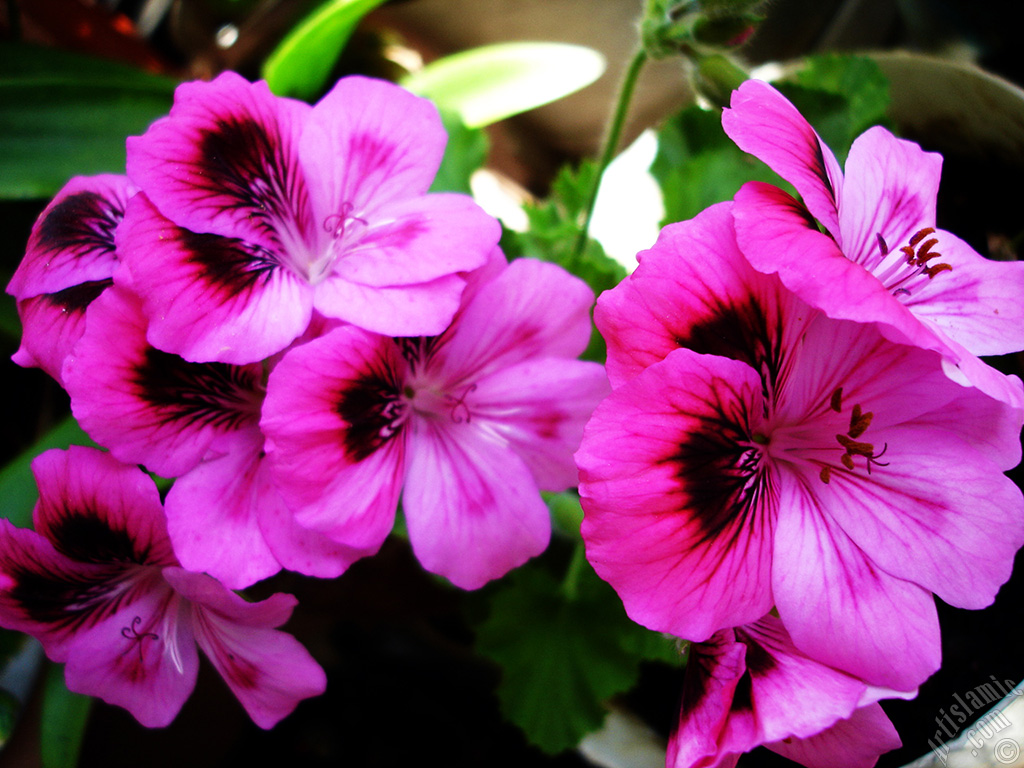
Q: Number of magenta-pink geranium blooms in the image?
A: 8